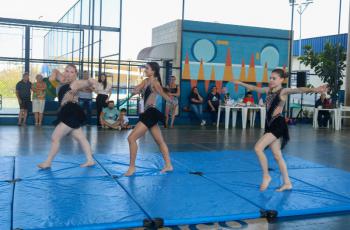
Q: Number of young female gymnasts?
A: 3